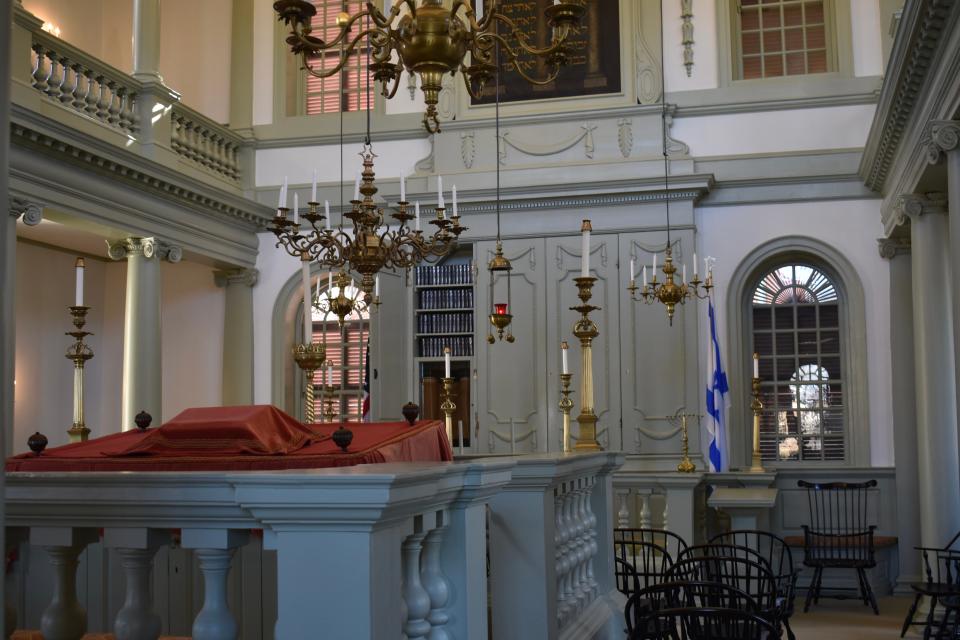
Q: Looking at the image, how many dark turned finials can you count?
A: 4